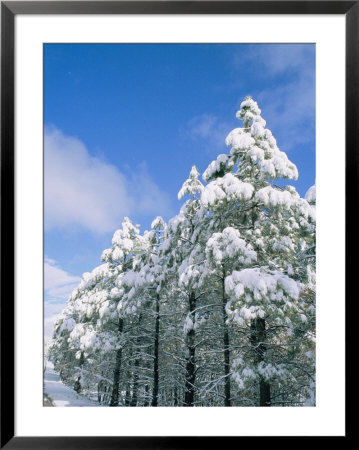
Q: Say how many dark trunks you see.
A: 5